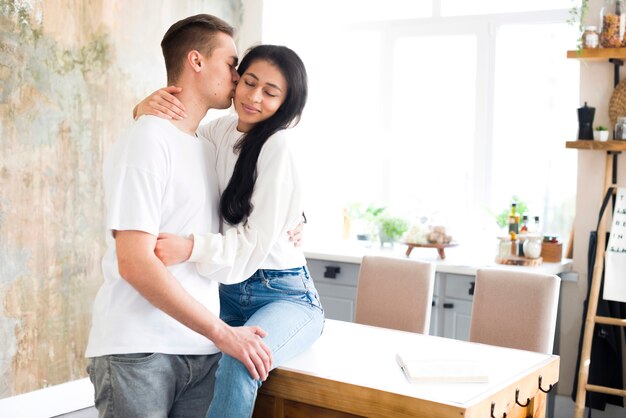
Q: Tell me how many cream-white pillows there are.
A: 0